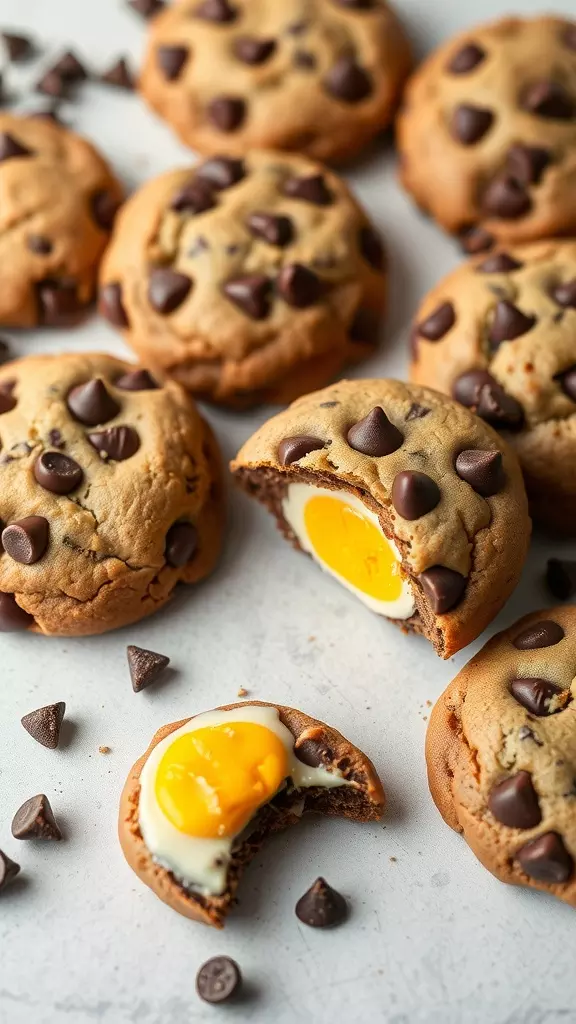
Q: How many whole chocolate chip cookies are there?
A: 7